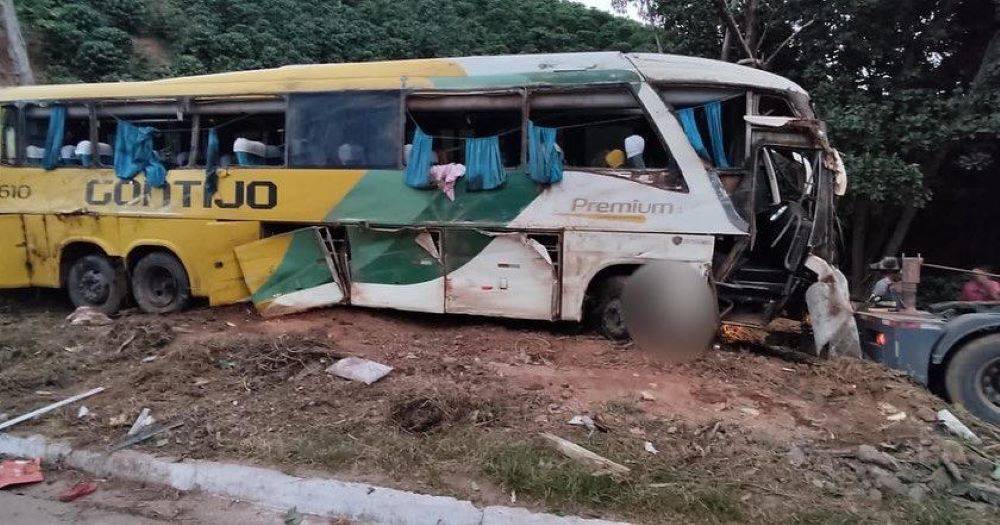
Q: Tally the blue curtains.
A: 8